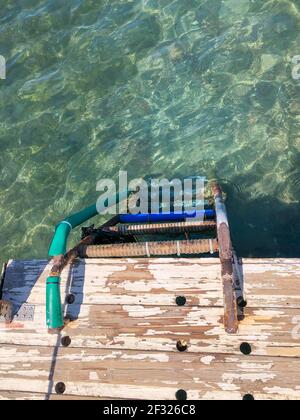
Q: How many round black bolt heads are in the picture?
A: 9